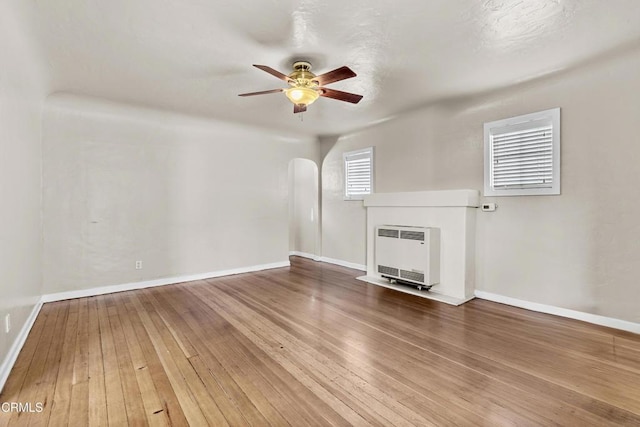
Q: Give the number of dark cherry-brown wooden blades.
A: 5